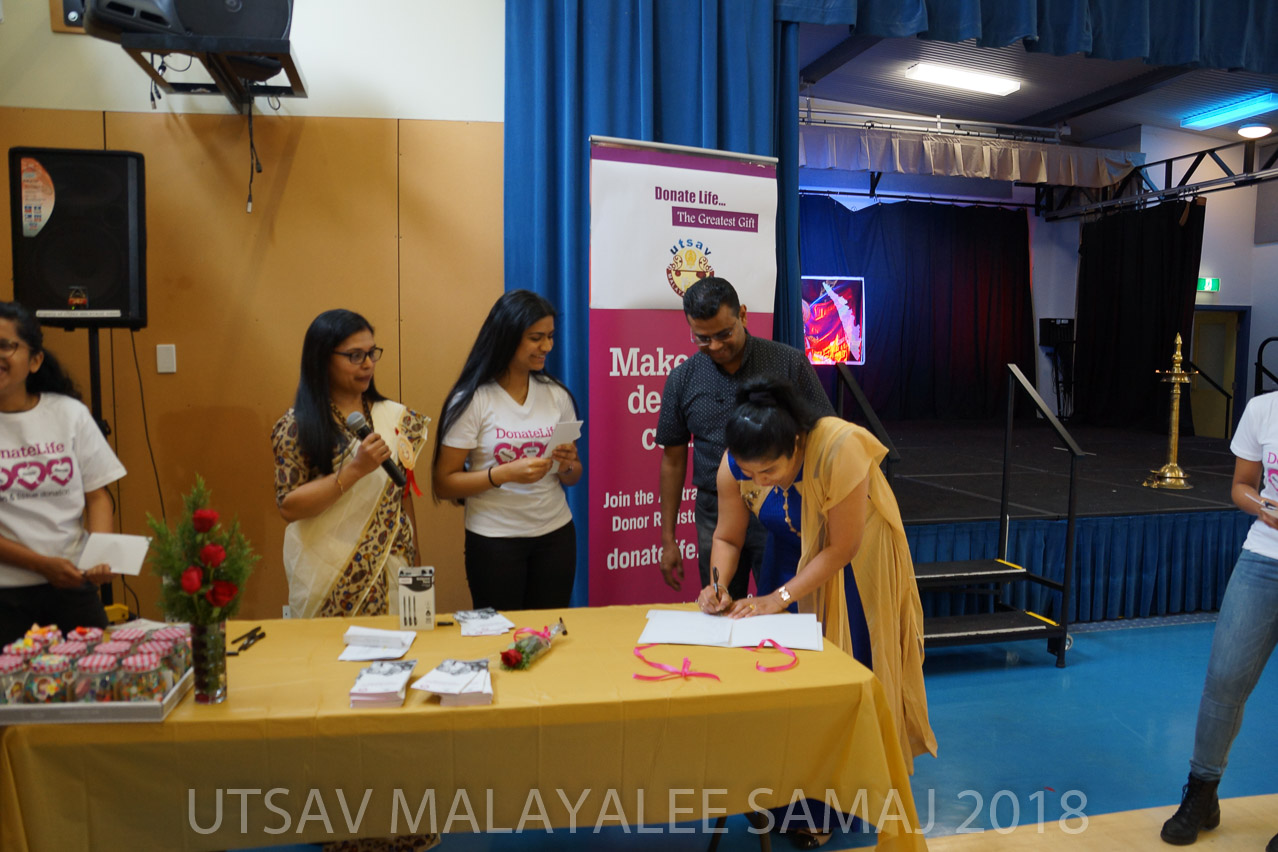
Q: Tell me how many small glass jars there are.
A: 12